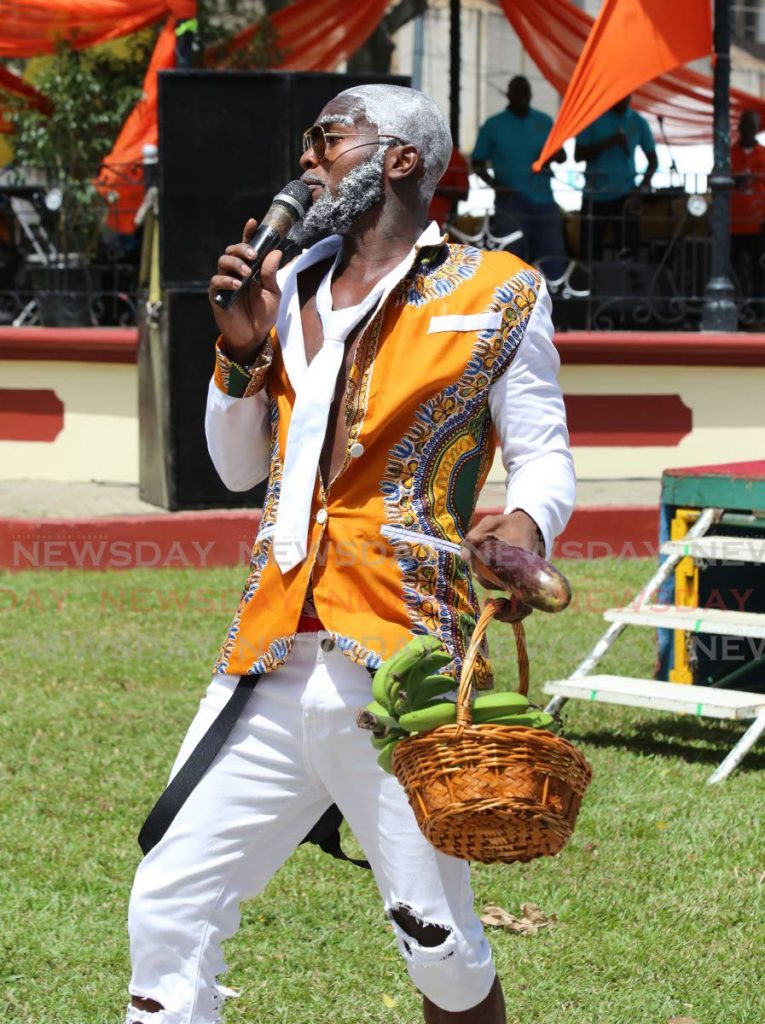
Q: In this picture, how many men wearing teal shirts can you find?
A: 2